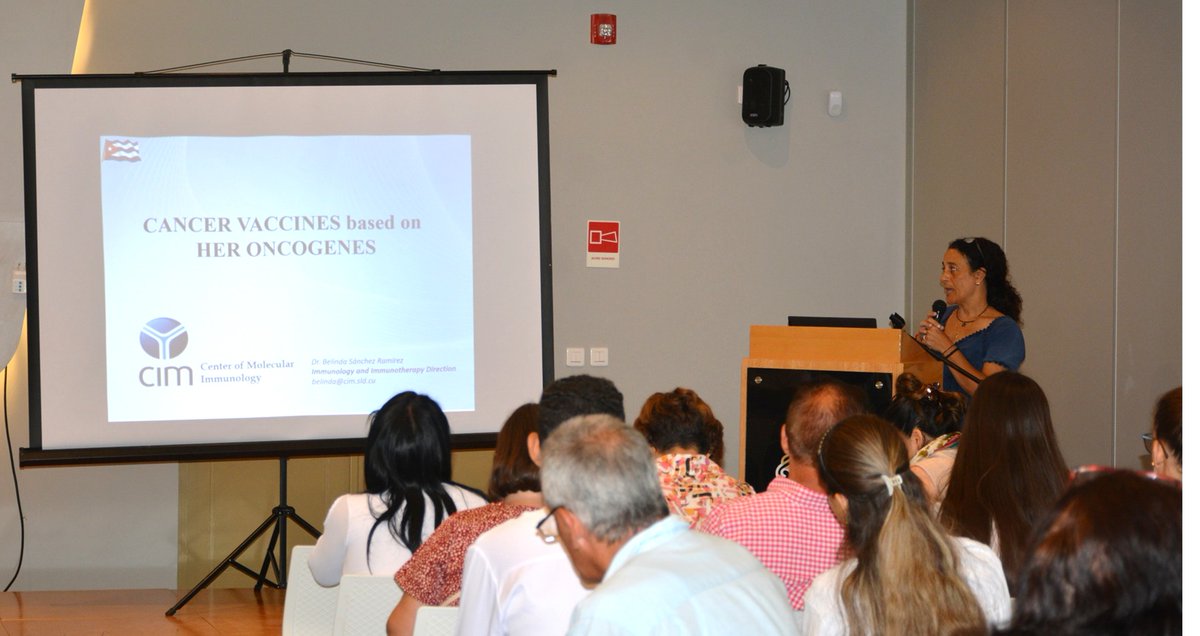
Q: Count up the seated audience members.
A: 11